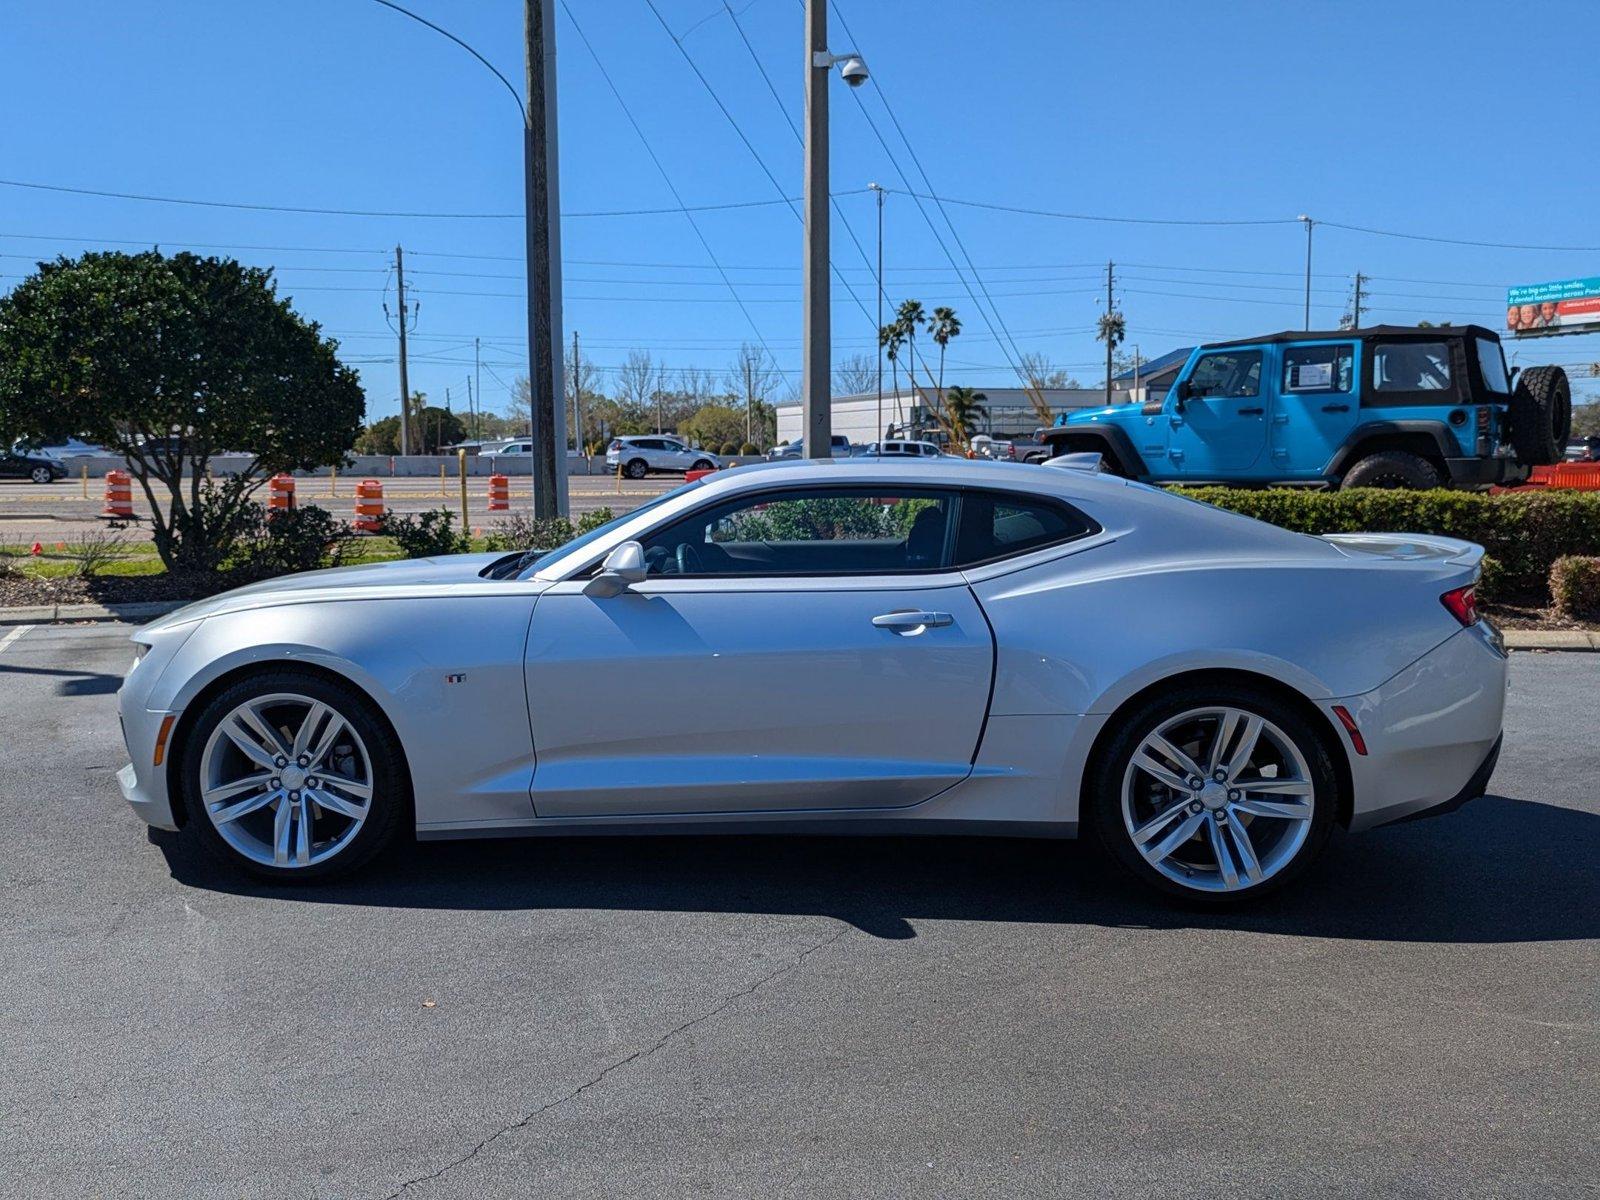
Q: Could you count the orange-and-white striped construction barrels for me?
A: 4